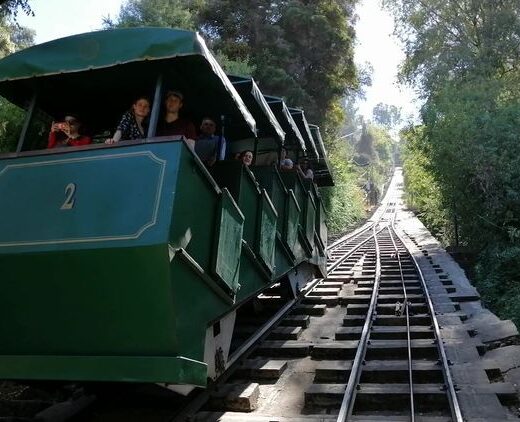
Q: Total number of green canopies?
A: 5